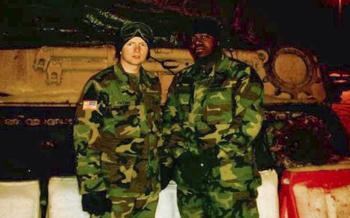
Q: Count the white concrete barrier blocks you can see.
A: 4